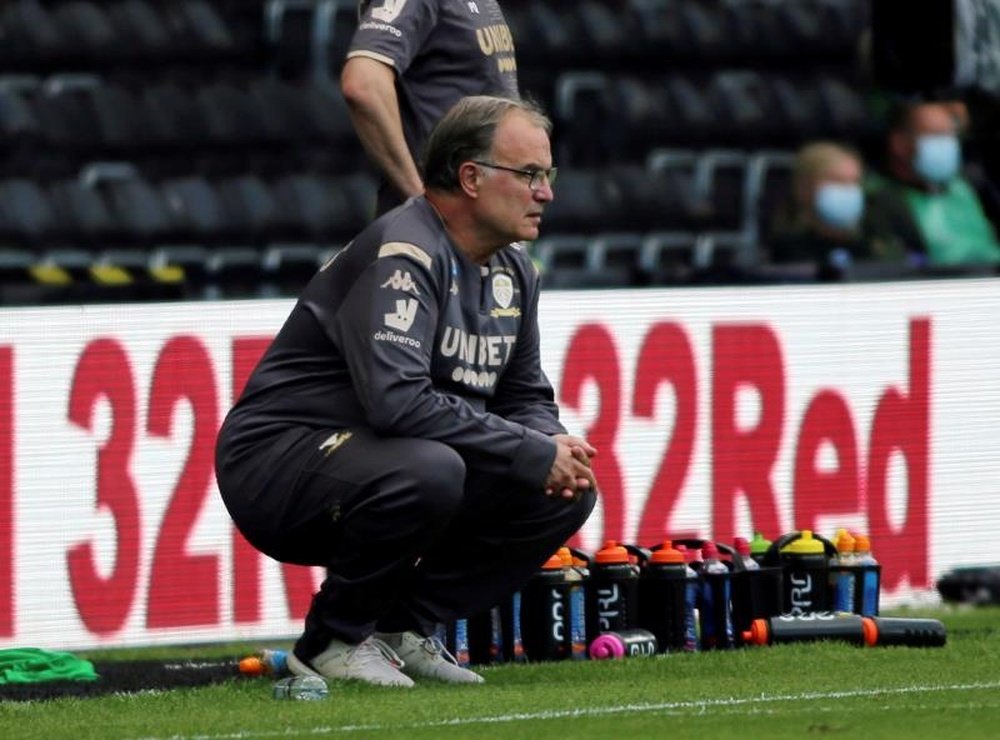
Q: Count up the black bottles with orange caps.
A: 5